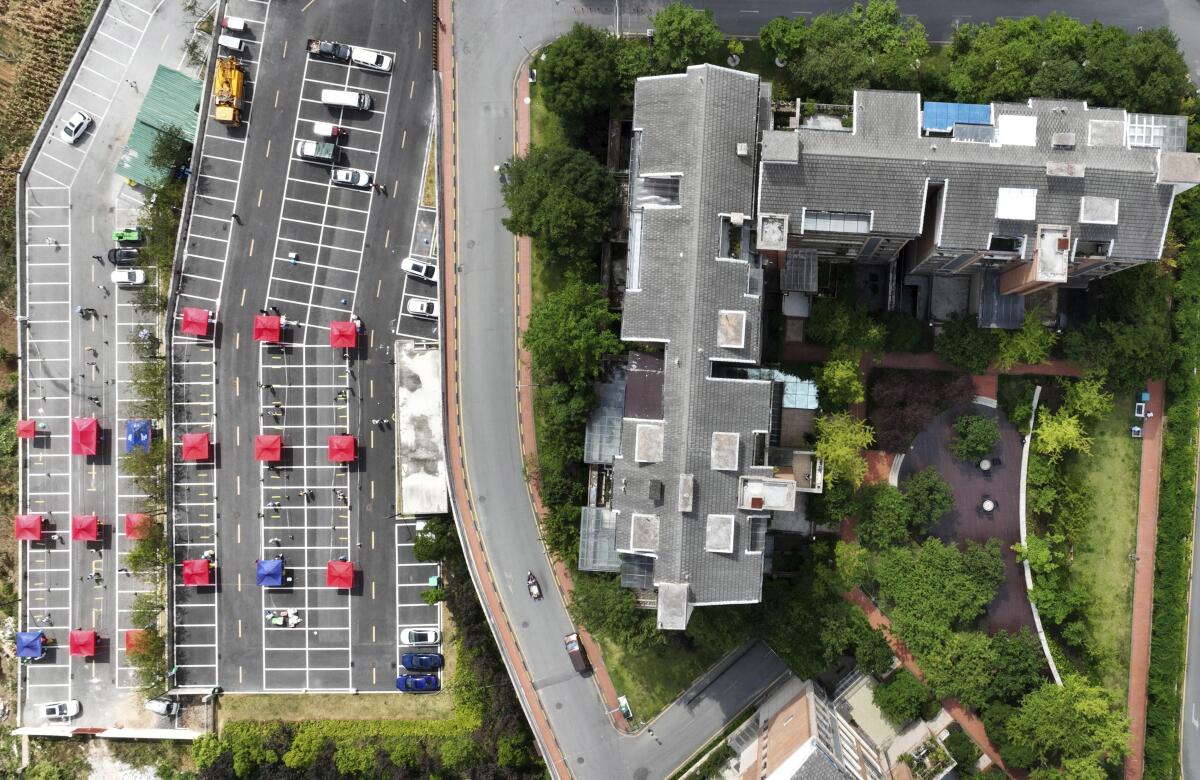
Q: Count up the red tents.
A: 15